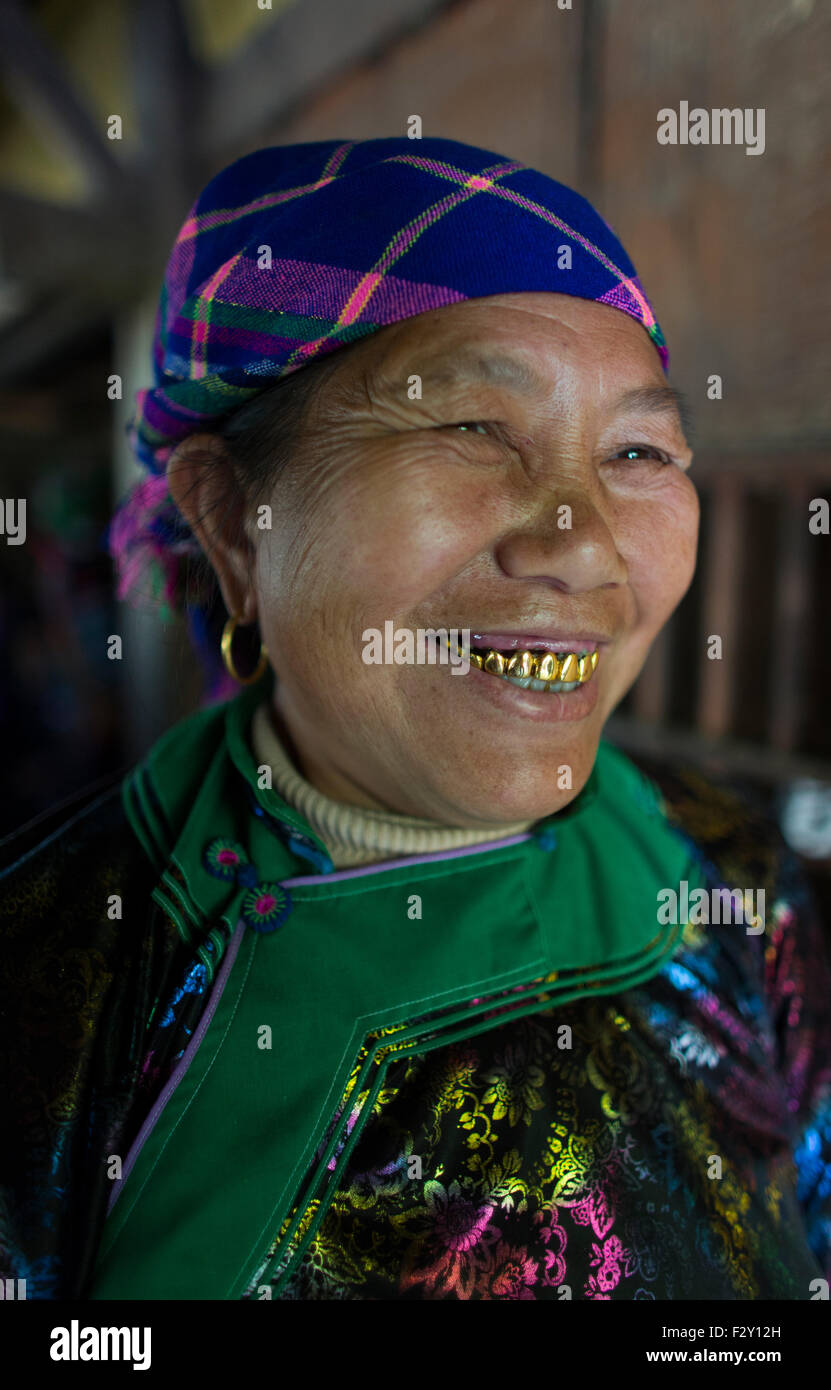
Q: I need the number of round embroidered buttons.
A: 2